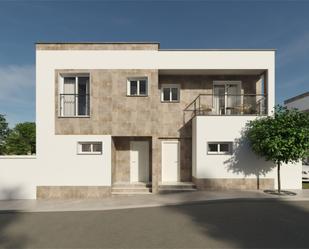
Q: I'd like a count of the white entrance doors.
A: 2